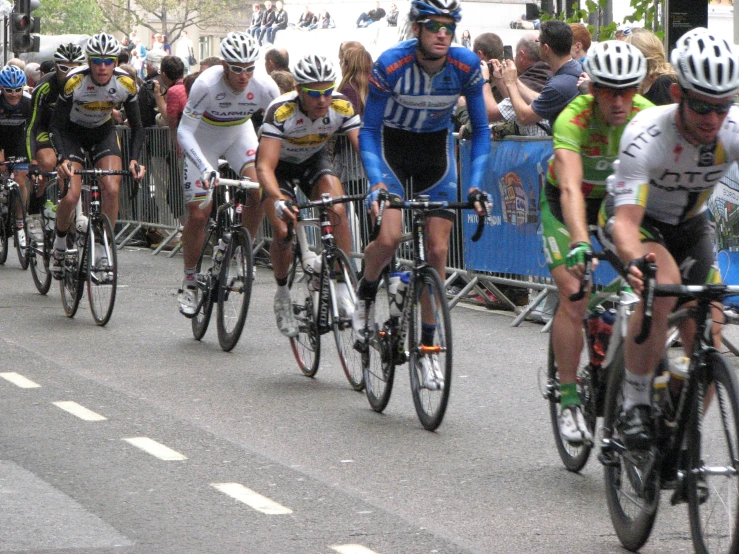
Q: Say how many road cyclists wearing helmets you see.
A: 8